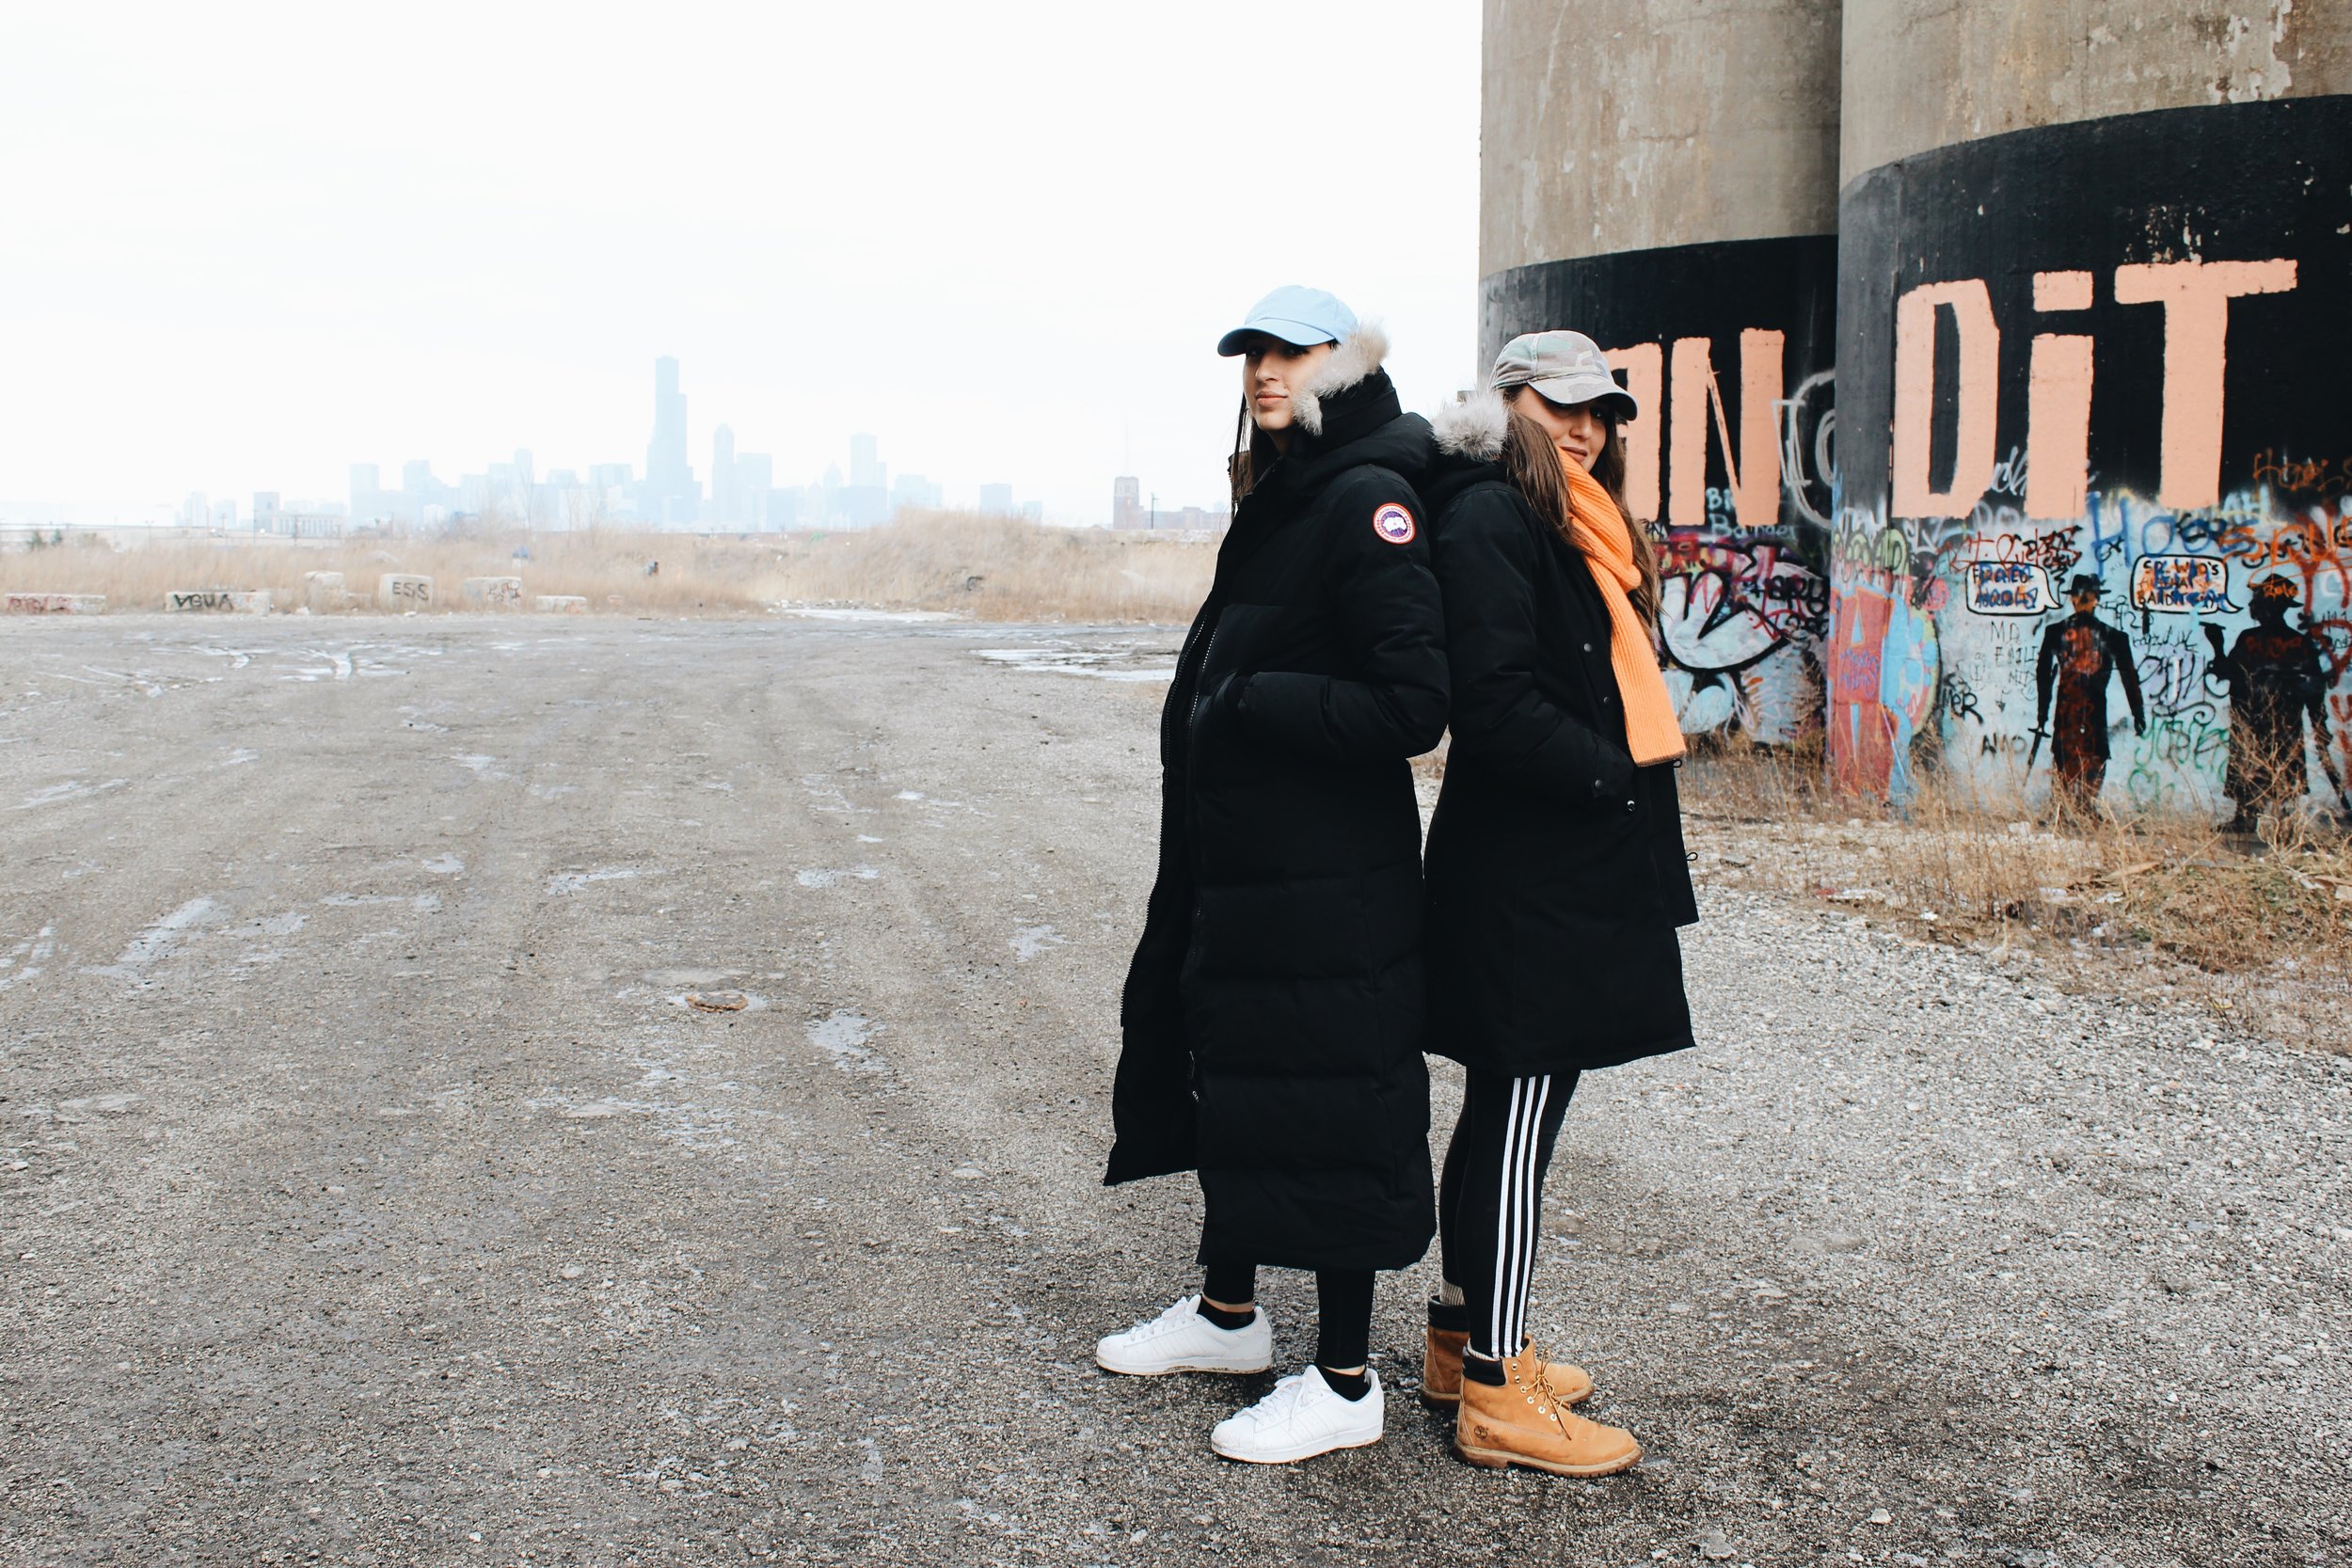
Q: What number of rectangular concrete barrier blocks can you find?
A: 6